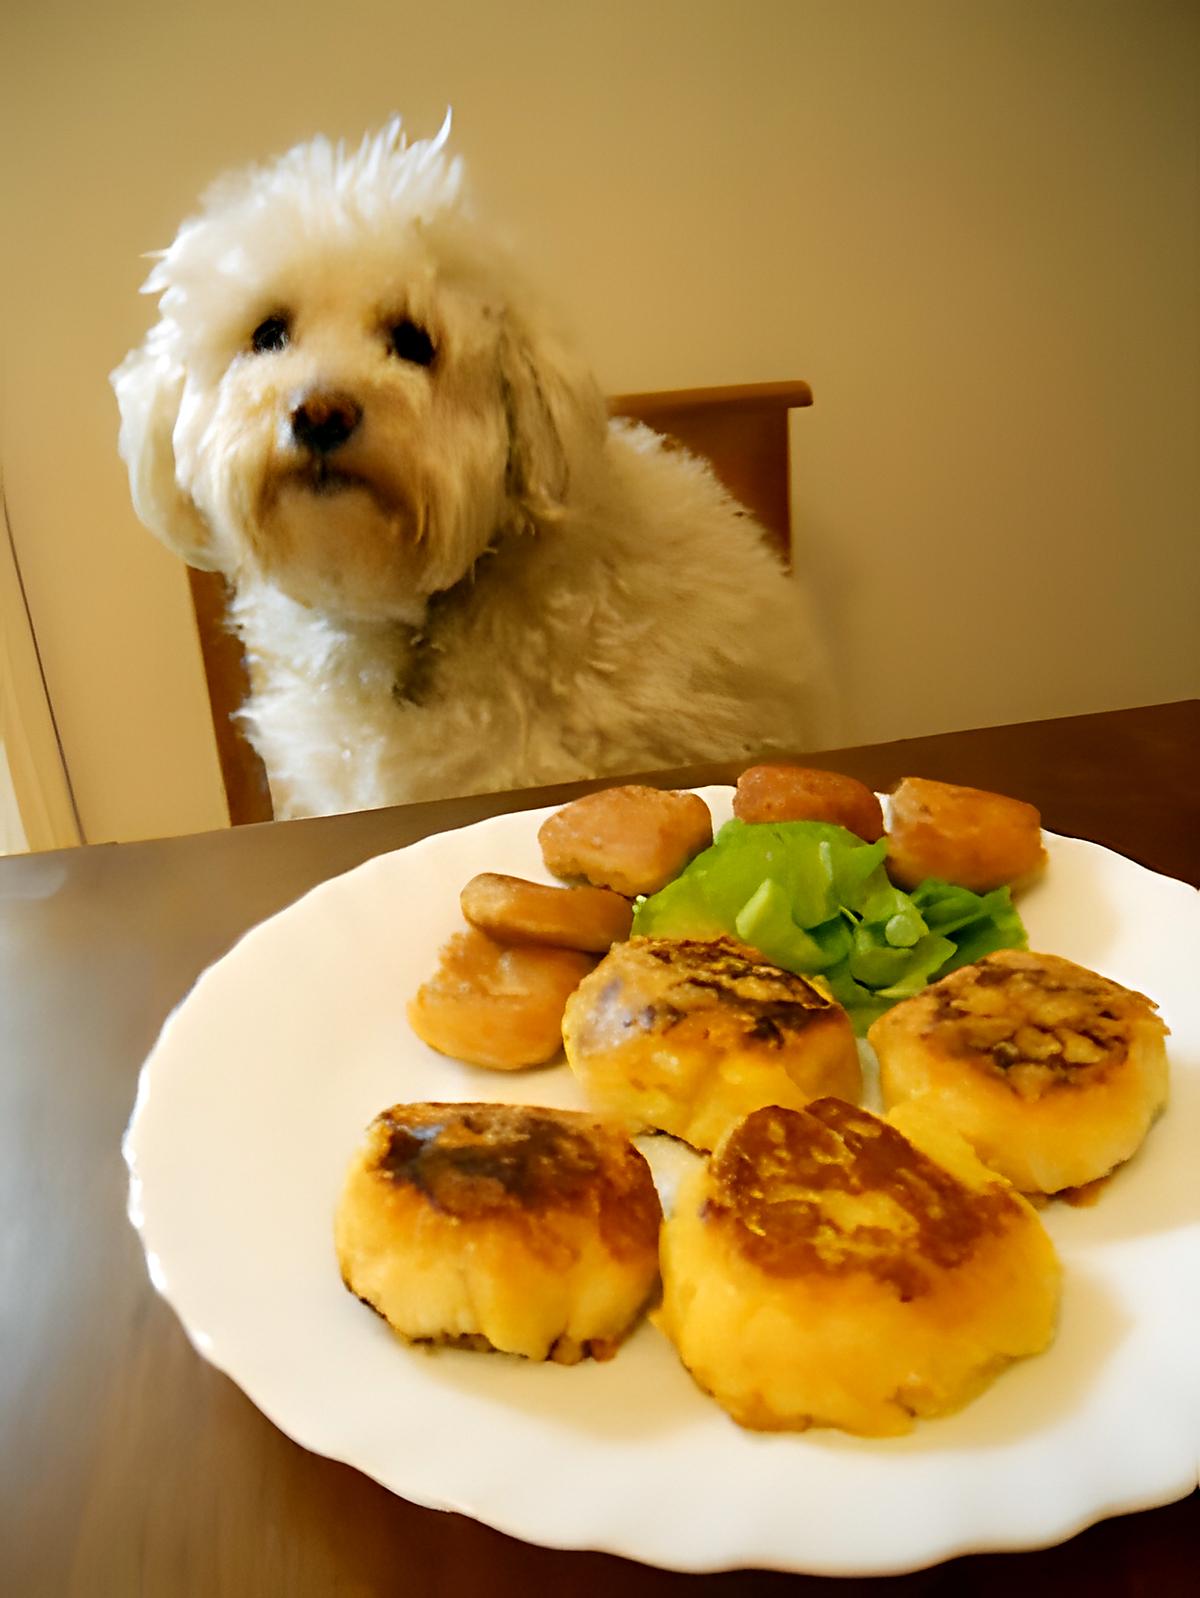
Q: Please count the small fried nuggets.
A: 5